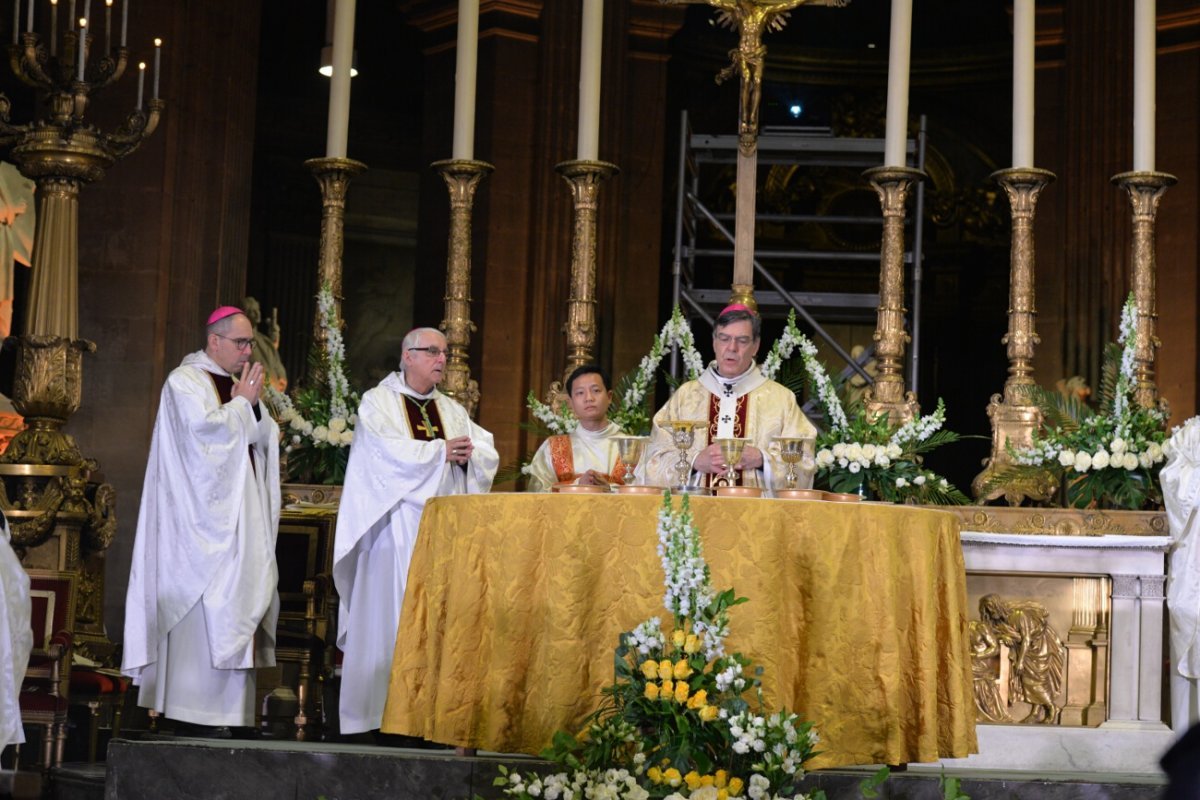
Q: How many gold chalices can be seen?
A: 4